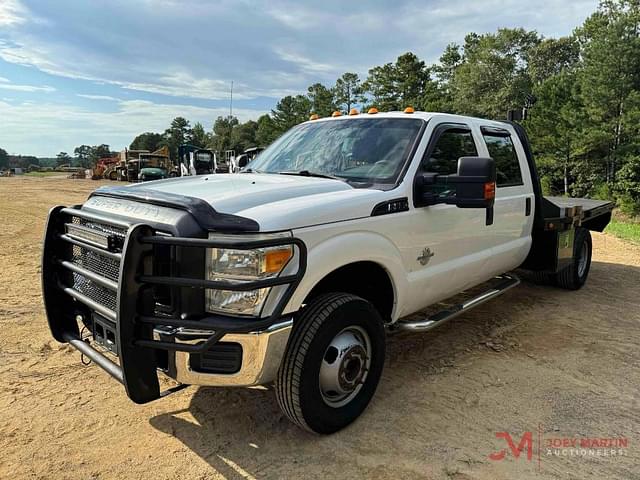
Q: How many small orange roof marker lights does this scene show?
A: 5